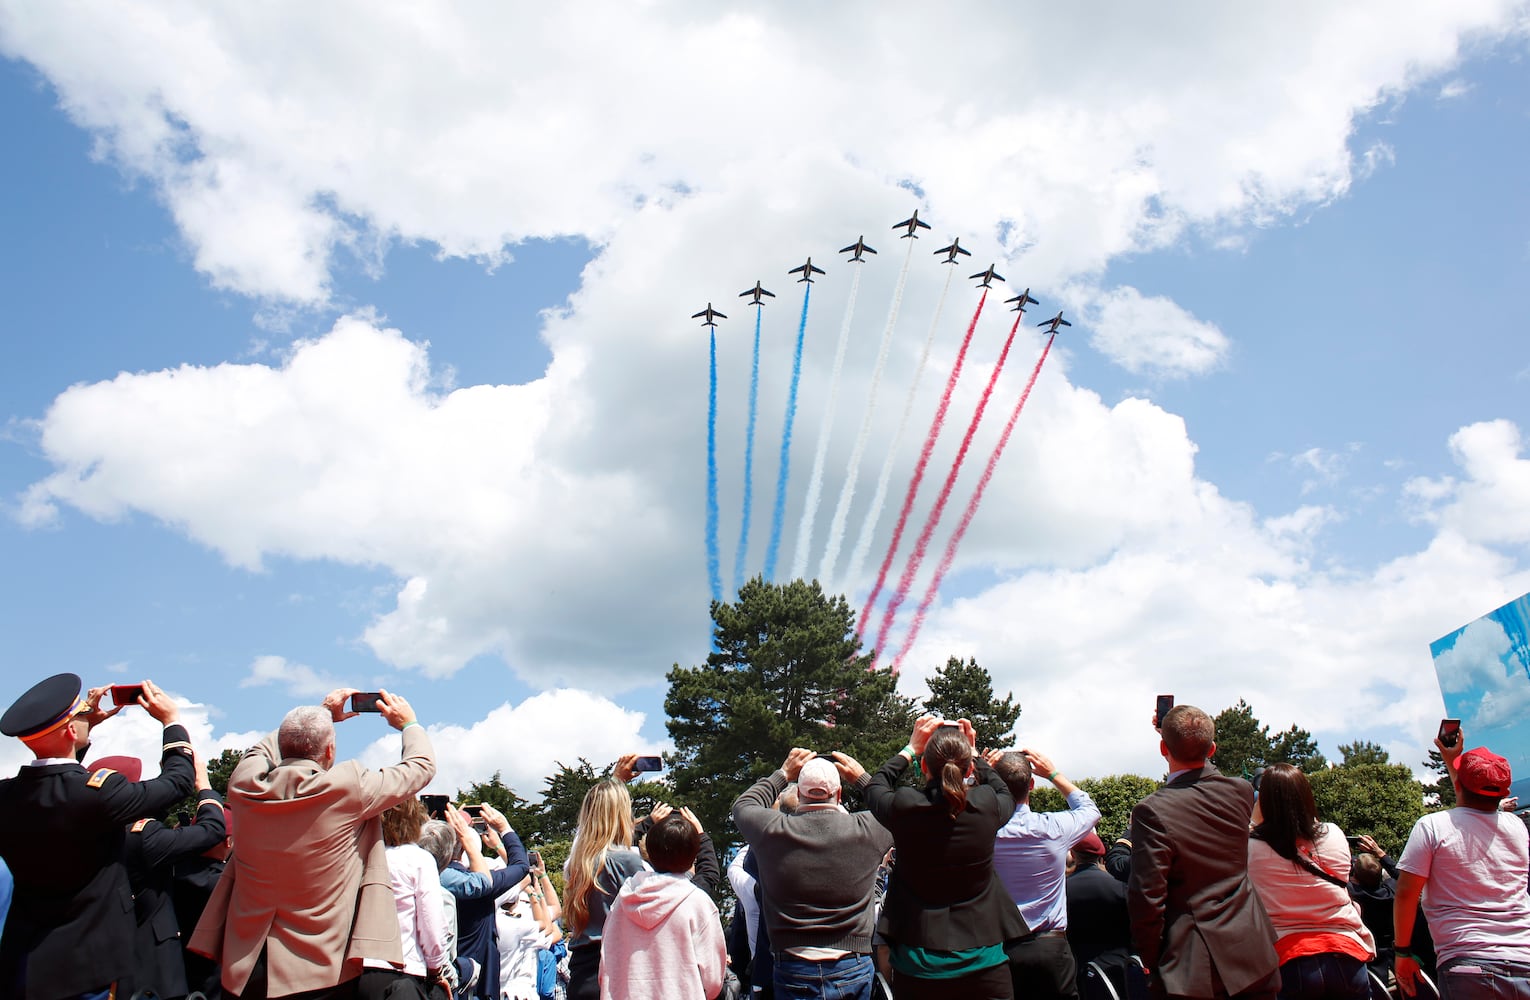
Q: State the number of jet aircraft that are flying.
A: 9